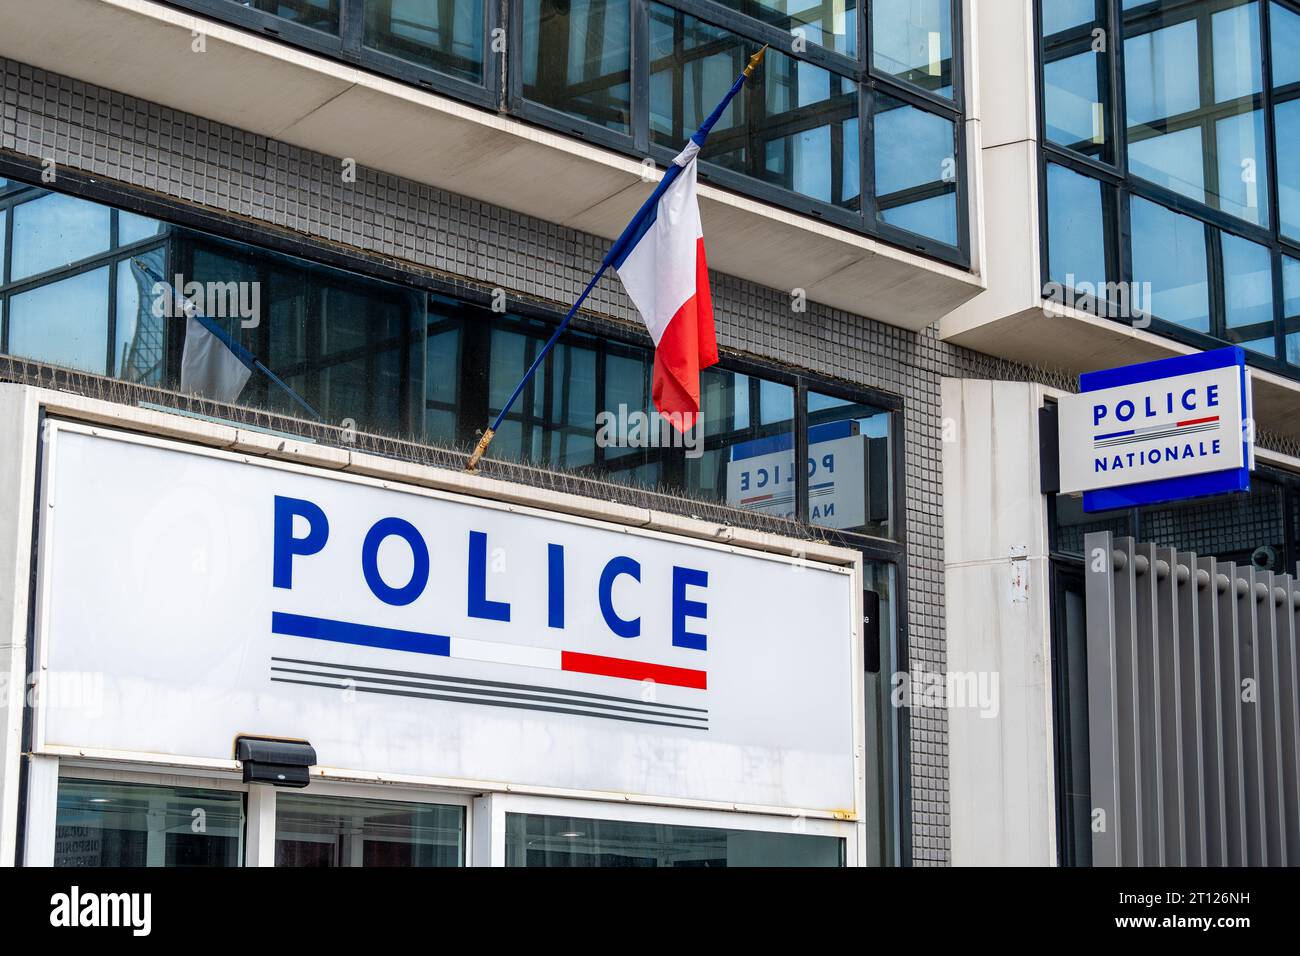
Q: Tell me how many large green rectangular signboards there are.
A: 0